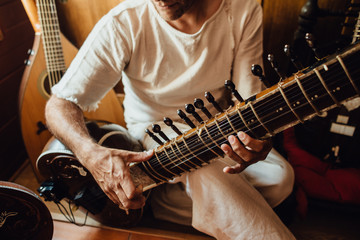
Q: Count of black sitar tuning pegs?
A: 12